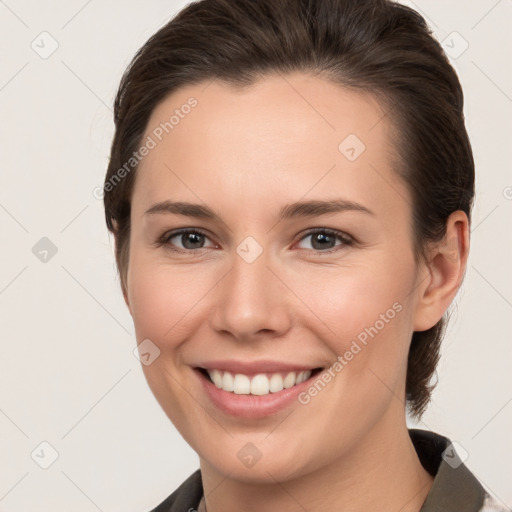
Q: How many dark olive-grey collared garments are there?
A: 1